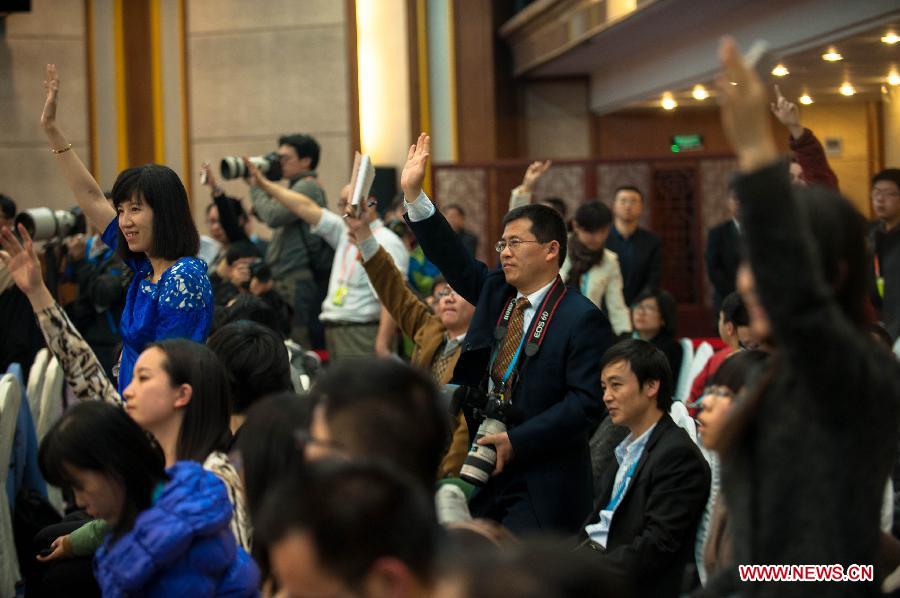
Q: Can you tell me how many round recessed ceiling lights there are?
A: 8